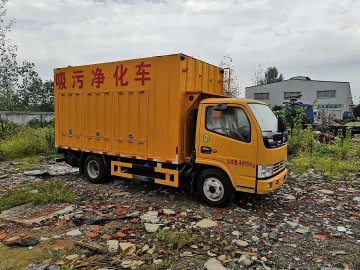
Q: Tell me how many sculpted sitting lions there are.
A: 0